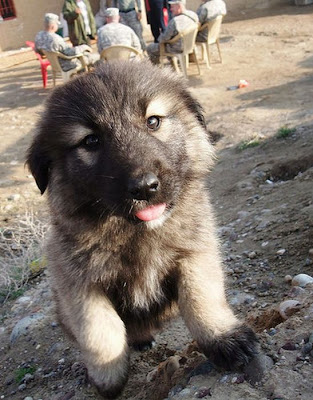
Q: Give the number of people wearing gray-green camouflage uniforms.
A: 4